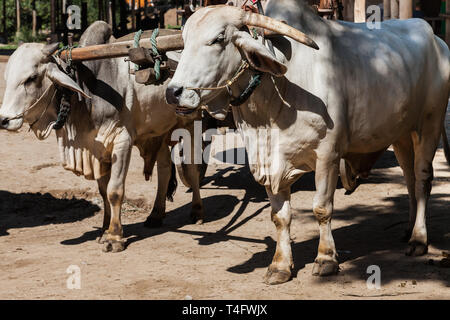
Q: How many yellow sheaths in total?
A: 0